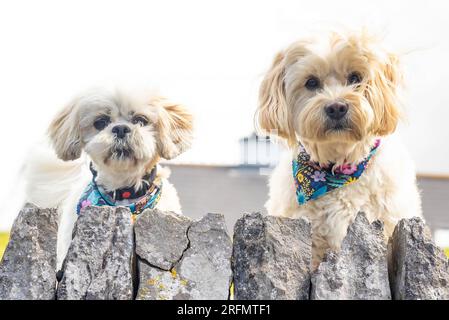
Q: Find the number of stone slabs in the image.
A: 6